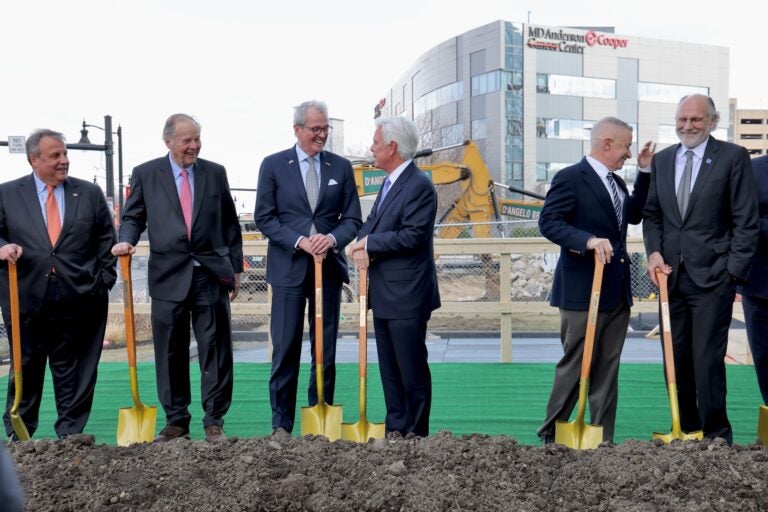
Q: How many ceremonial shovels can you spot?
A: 7